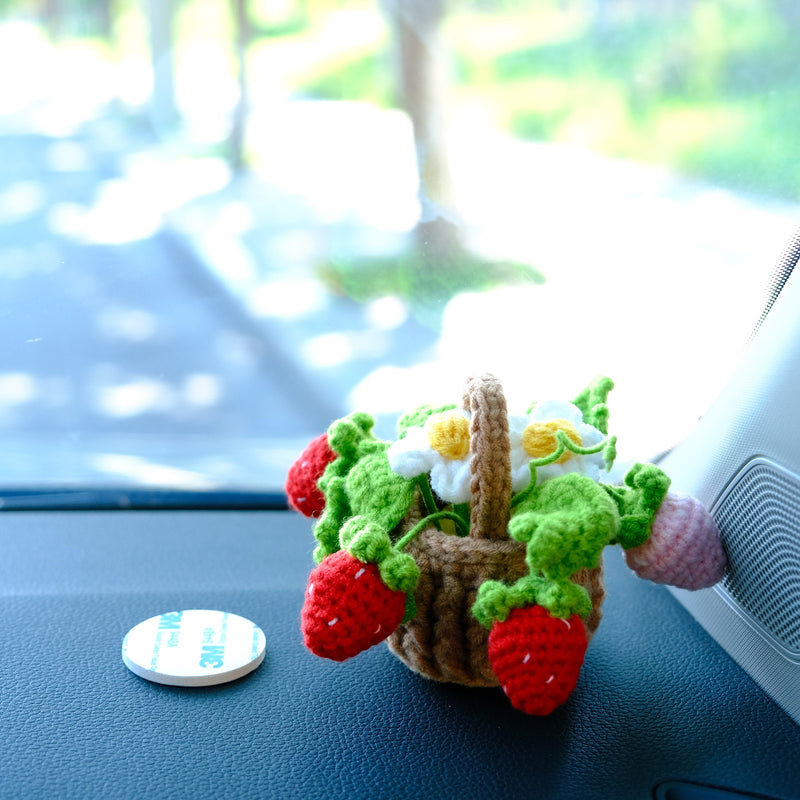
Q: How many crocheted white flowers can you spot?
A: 2